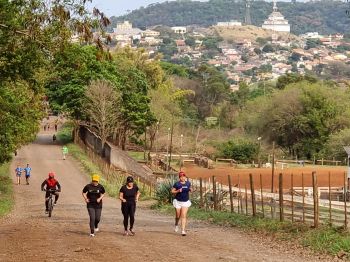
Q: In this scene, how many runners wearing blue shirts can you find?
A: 3